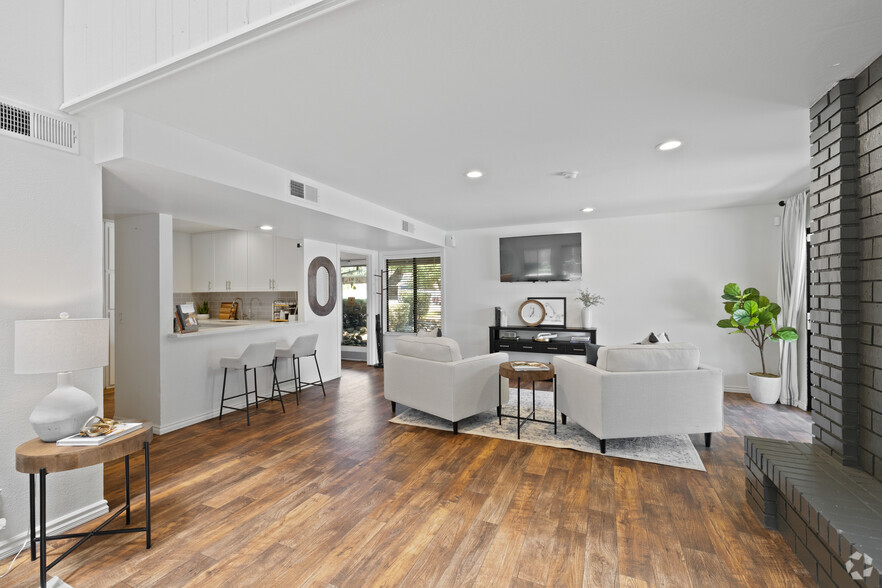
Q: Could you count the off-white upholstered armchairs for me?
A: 2